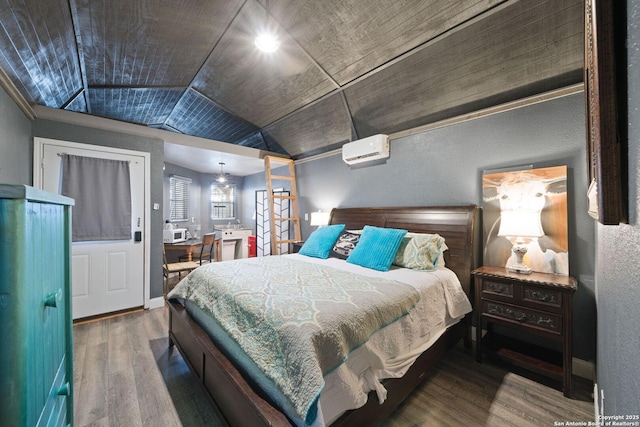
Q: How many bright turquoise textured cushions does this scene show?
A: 2